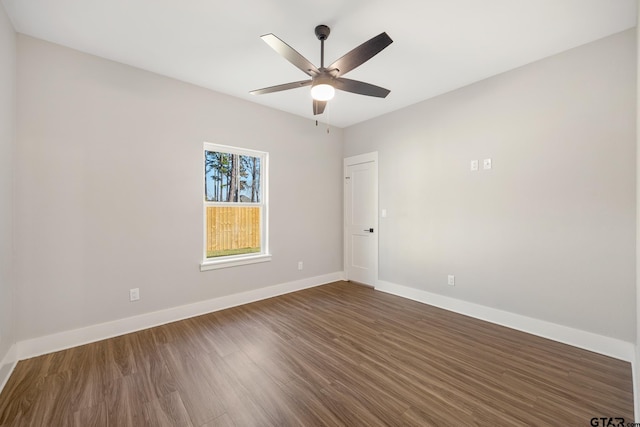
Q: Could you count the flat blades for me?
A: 5